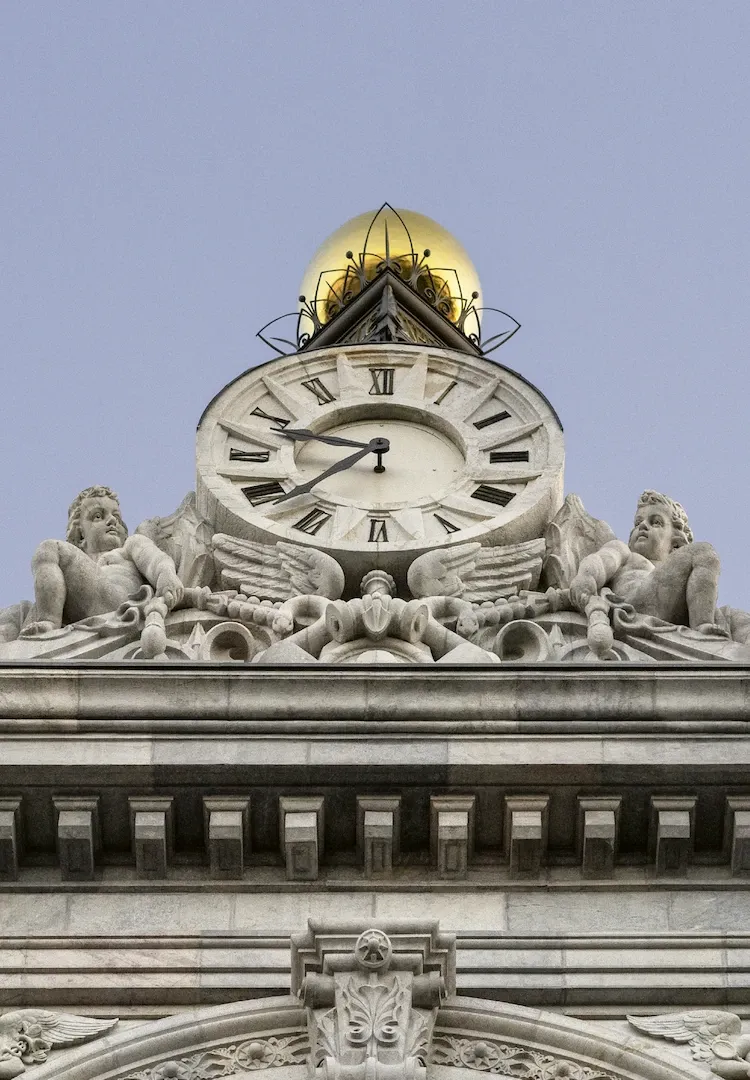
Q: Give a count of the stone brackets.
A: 11